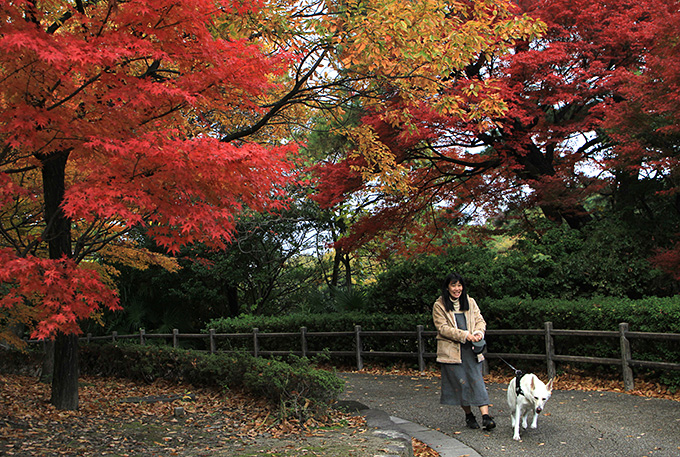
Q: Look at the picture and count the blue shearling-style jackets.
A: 0